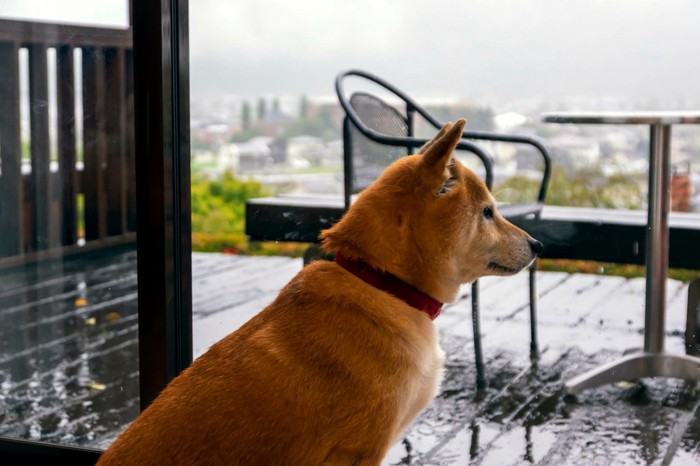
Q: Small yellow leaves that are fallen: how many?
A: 4